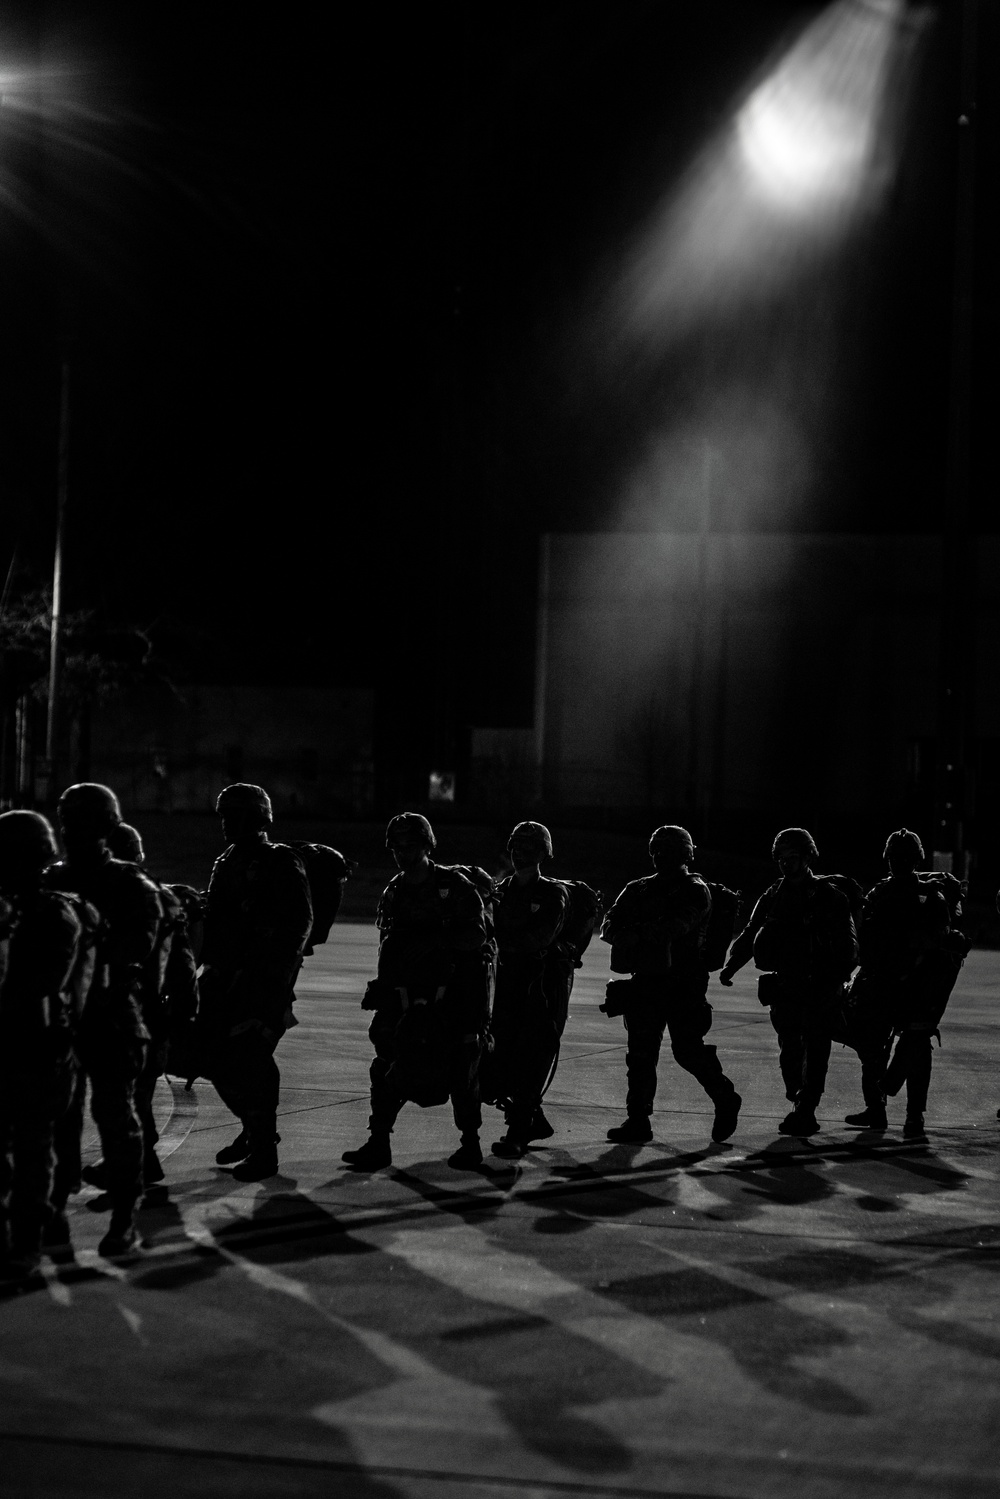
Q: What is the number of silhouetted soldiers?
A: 9